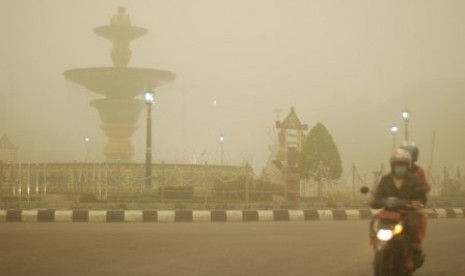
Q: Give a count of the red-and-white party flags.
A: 0